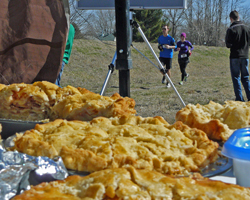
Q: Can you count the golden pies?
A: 4